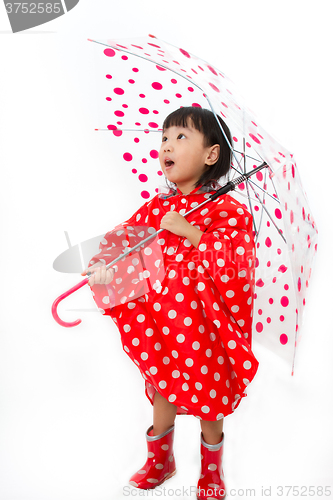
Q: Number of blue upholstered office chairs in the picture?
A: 0